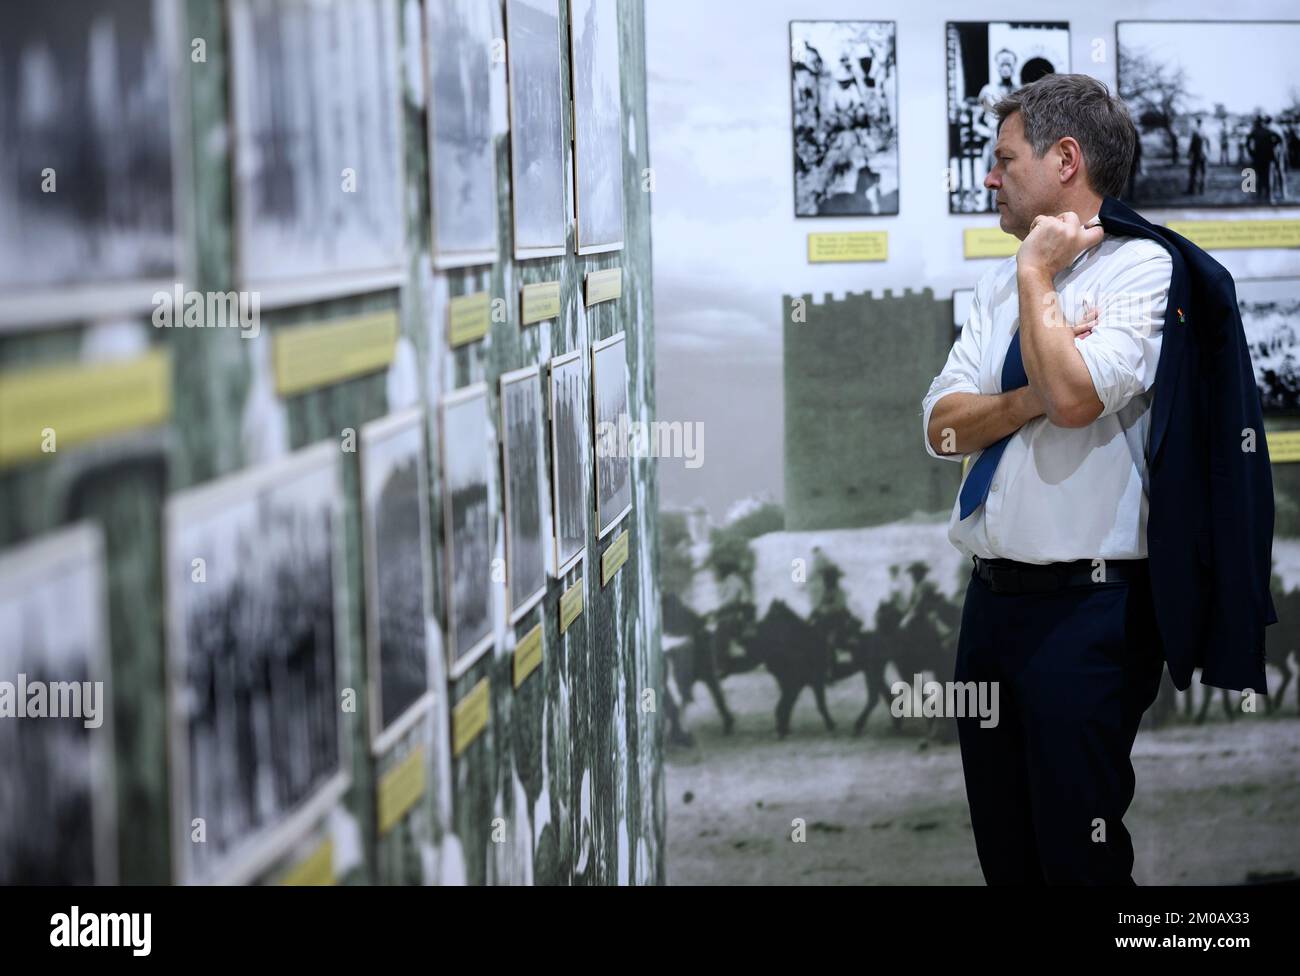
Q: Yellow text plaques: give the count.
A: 15